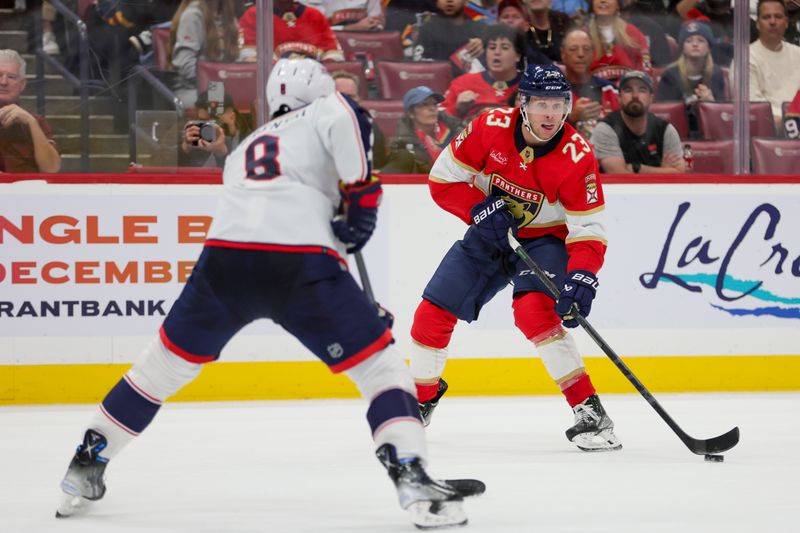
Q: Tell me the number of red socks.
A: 2